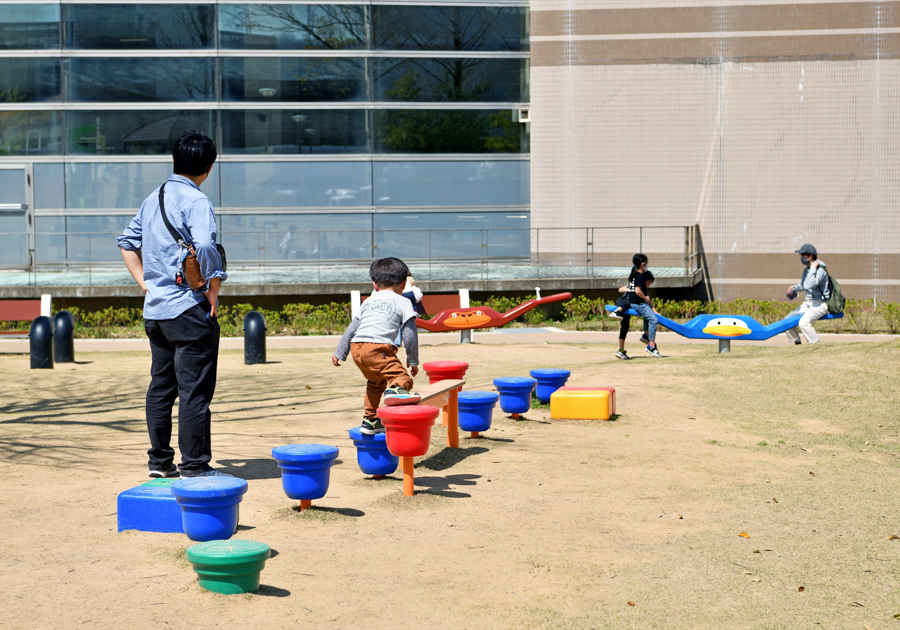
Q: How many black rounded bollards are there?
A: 3